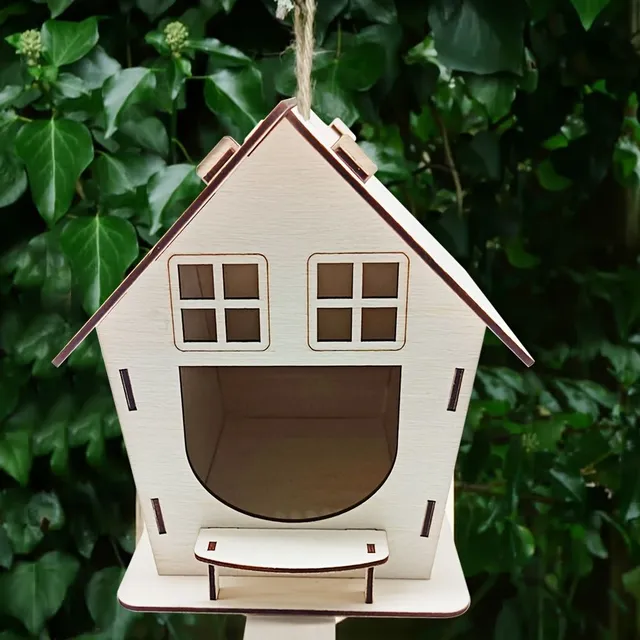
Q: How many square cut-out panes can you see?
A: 8